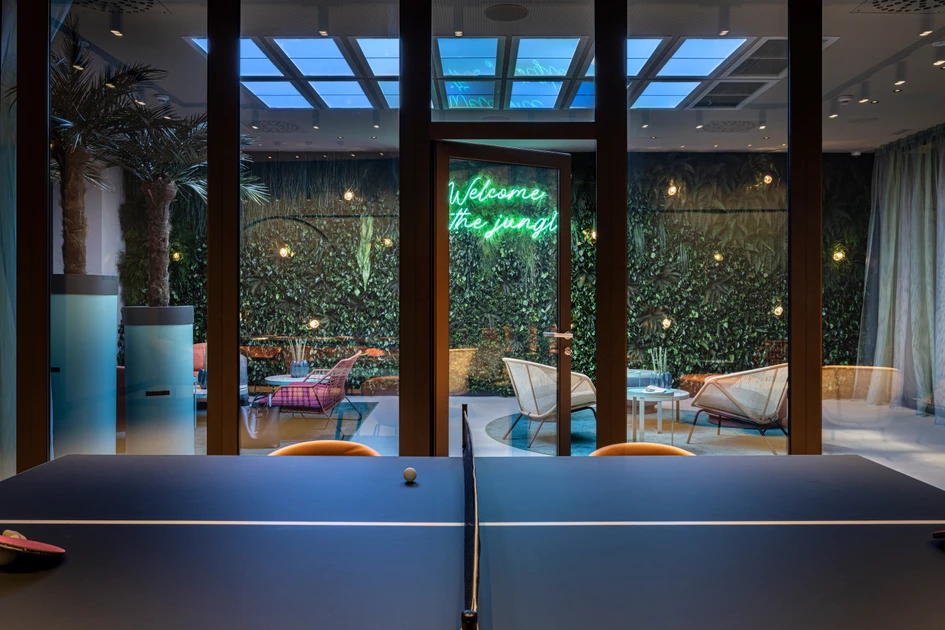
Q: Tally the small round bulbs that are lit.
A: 12